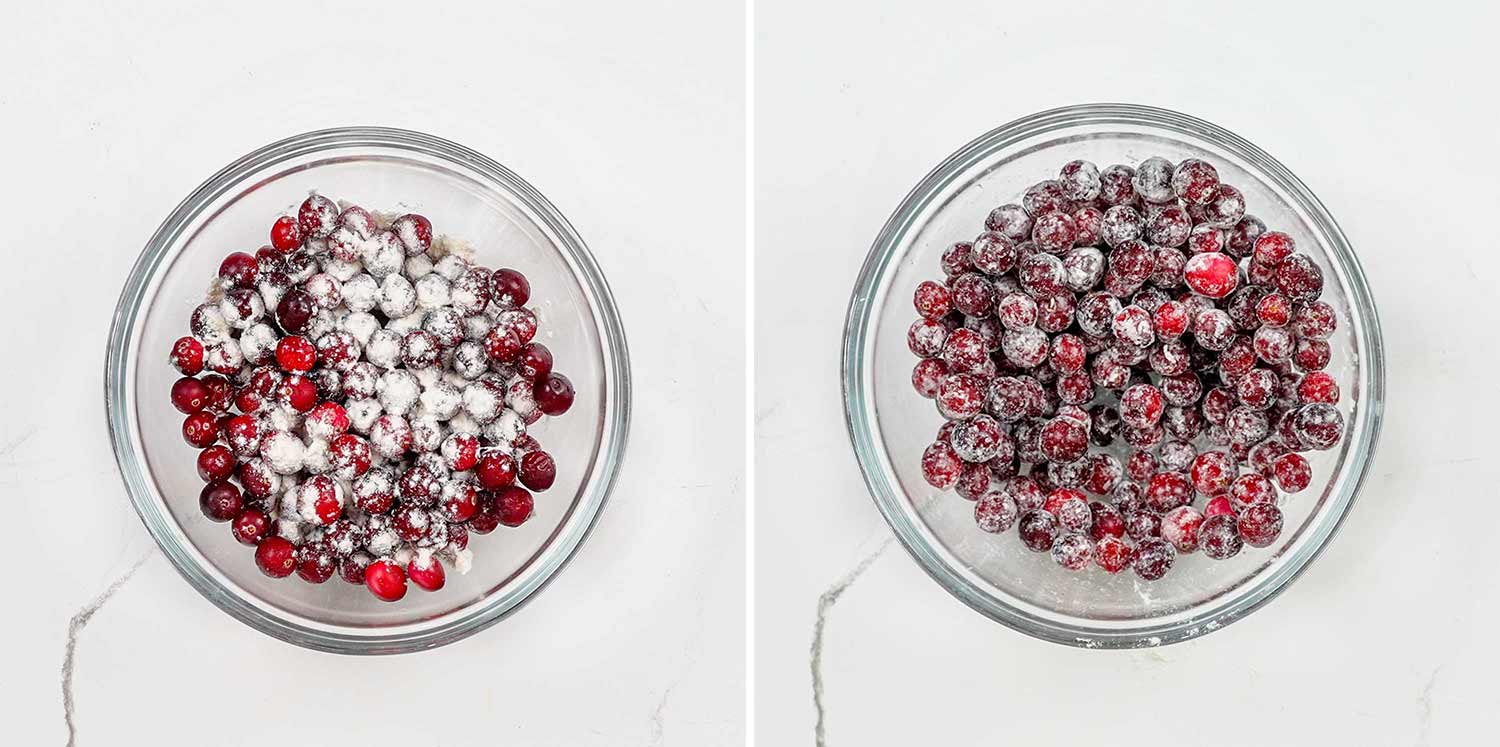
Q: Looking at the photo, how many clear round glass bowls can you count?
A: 2